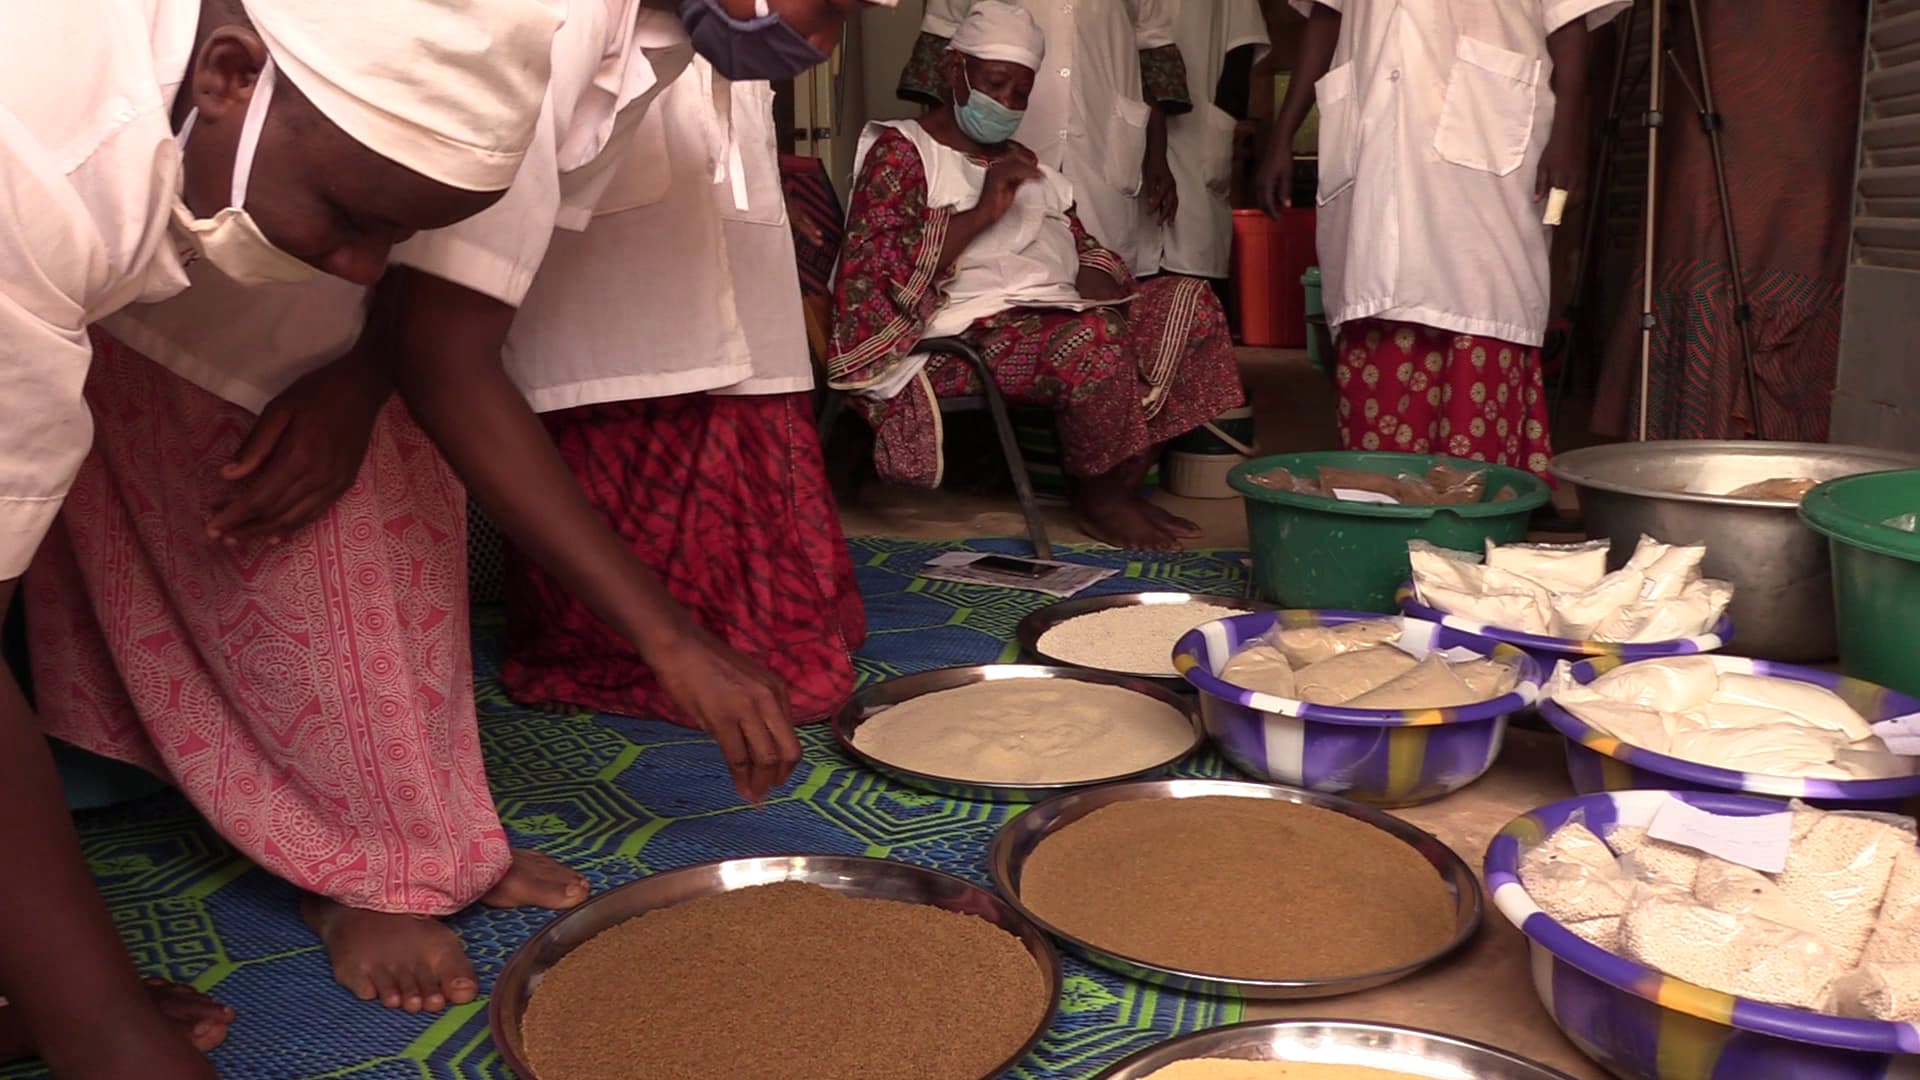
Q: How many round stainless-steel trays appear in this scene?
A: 5